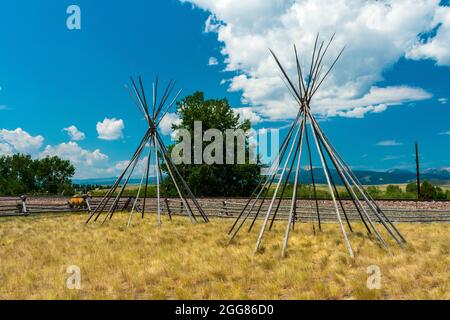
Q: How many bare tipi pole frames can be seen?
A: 2